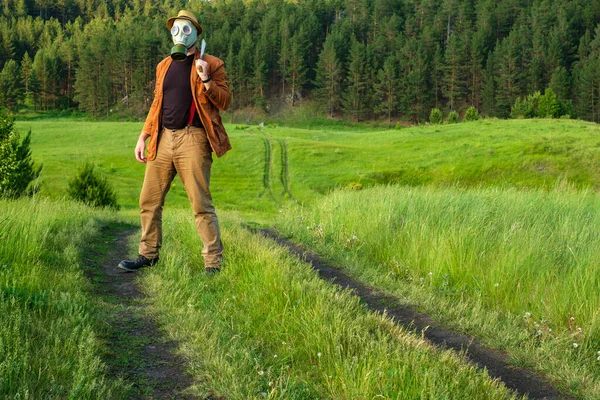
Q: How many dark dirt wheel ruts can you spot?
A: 2